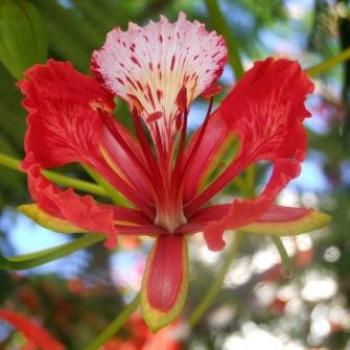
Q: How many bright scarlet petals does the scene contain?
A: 4